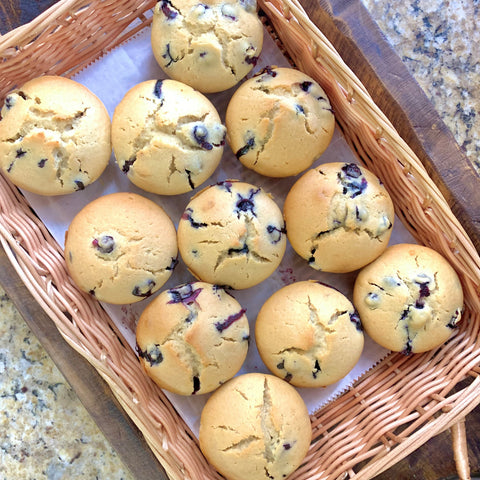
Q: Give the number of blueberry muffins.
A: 11